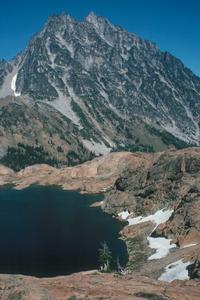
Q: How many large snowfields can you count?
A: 3